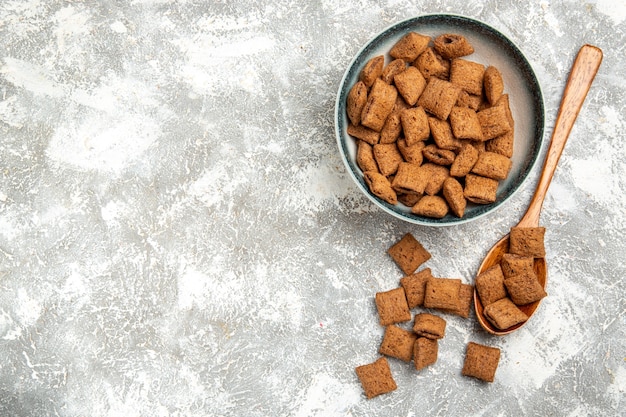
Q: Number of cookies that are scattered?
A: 10